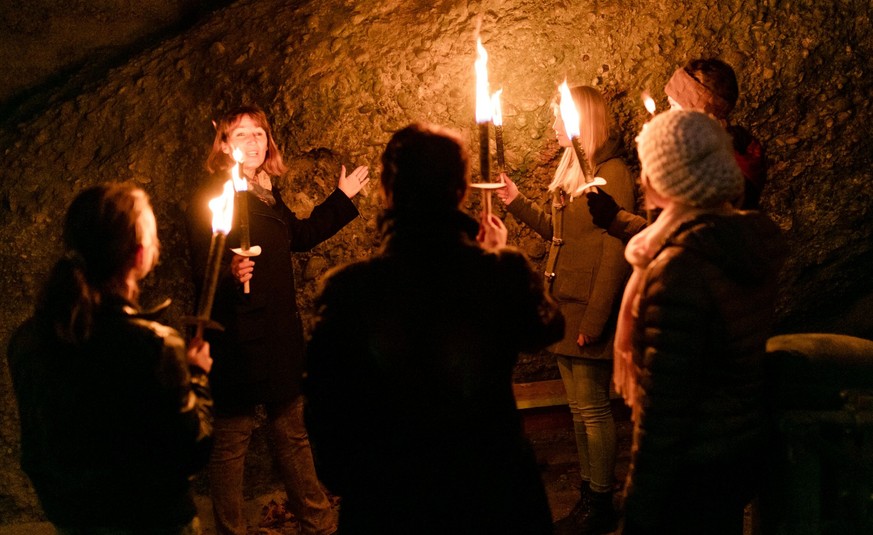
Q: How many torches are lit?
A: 6